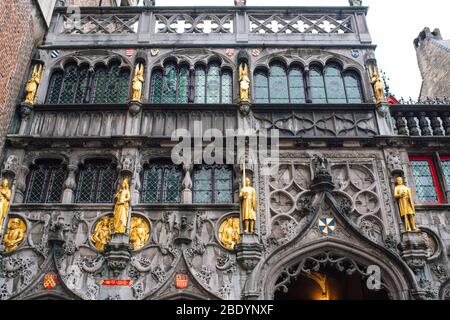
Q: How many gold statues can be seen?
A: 8